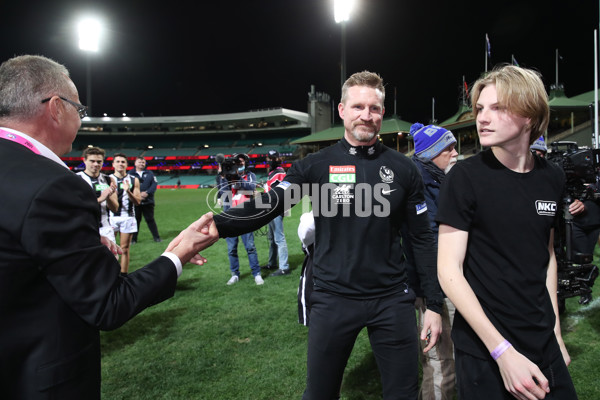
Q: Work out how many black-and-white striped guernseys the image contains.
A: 2